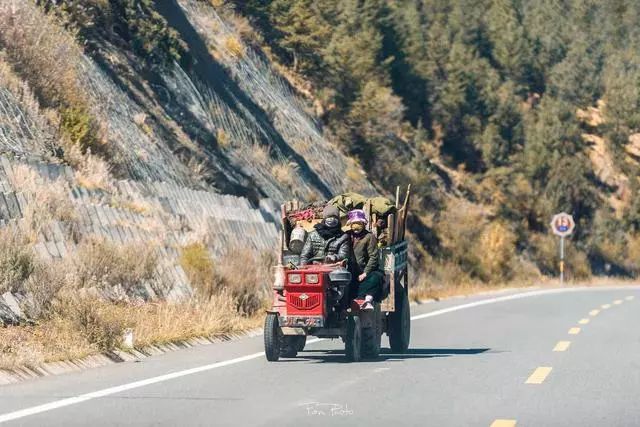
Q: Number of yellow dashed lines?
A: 9